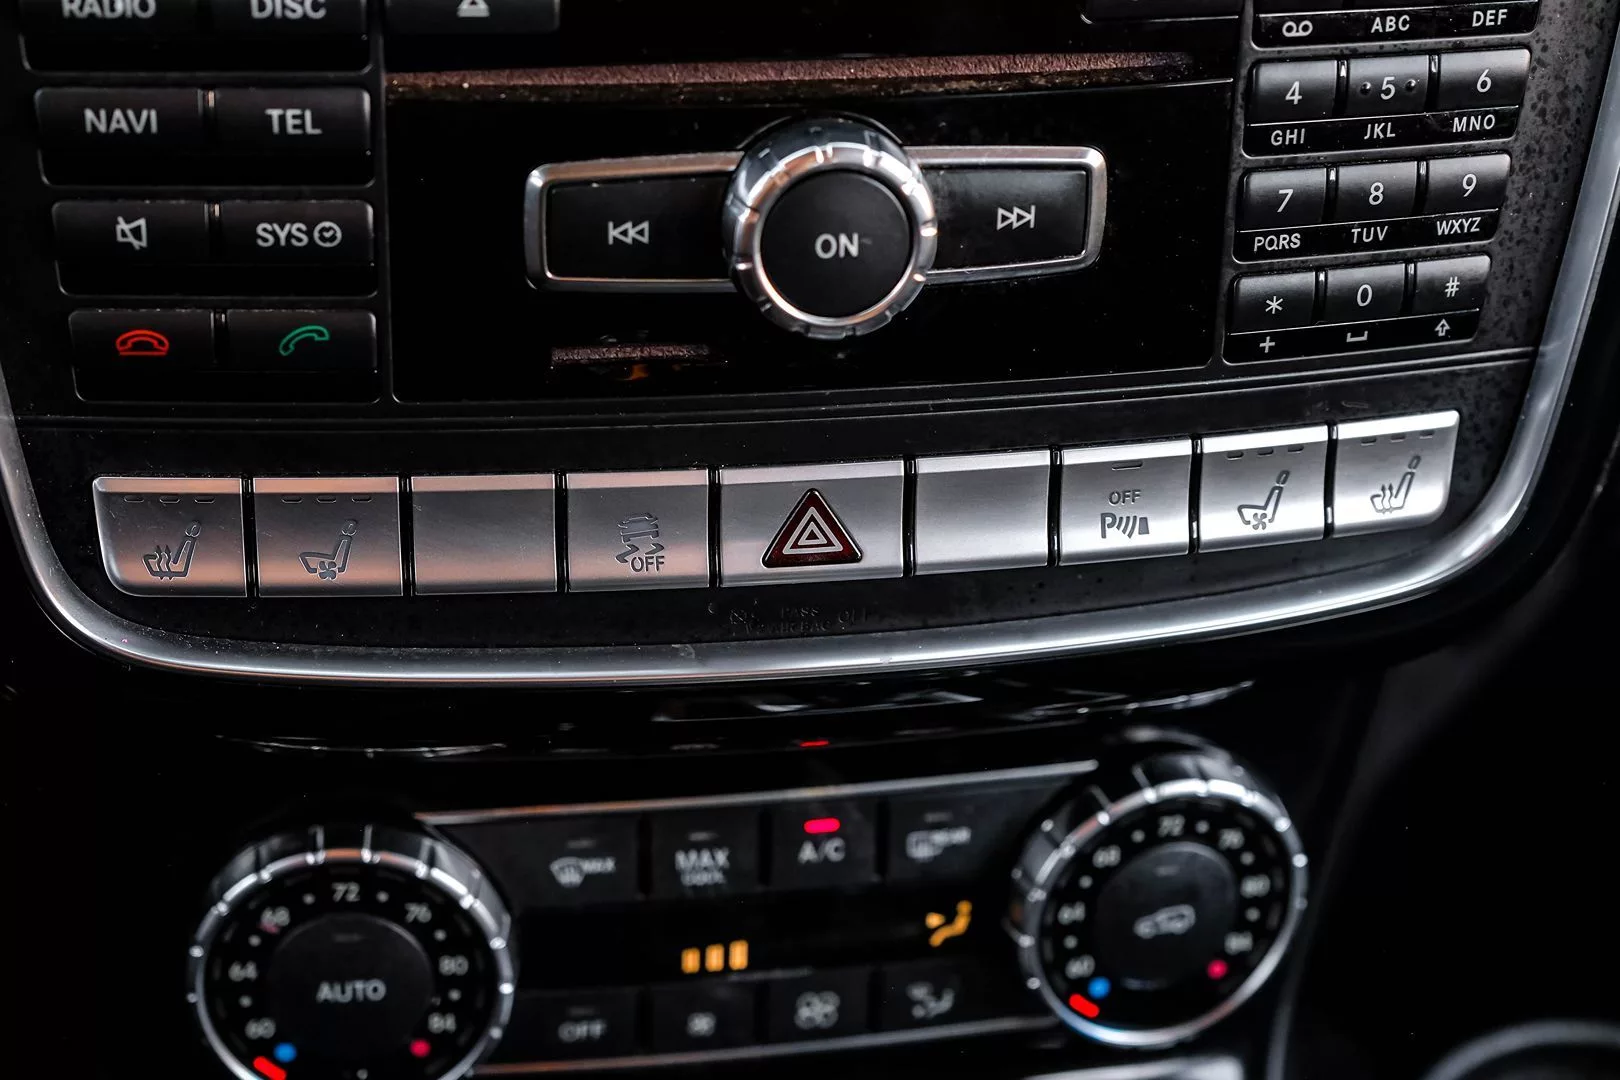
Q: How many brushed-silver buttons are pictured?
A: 9